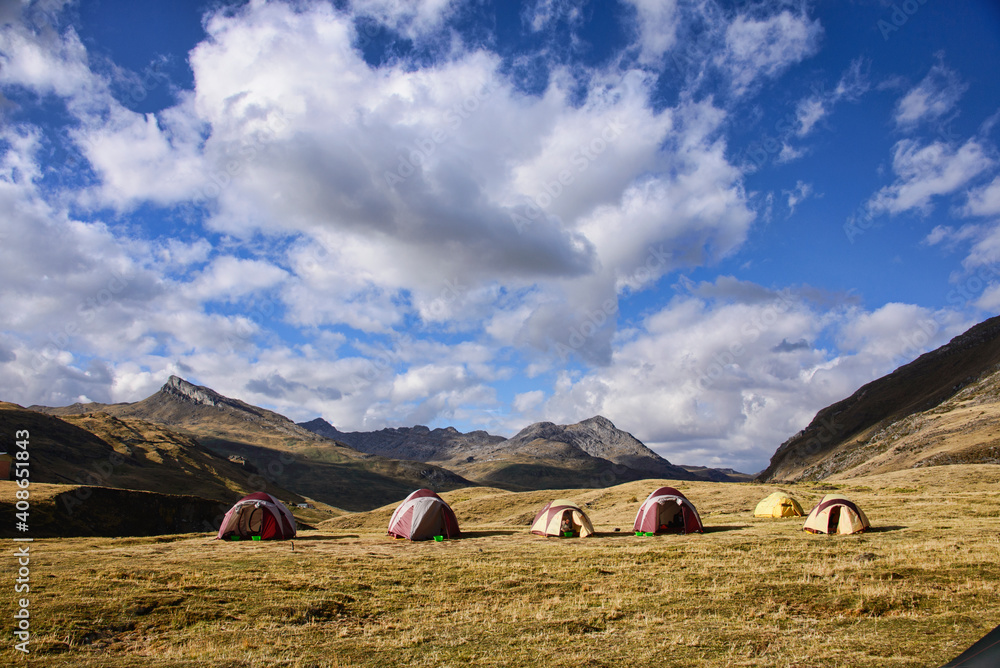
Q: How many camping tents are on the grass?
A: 6